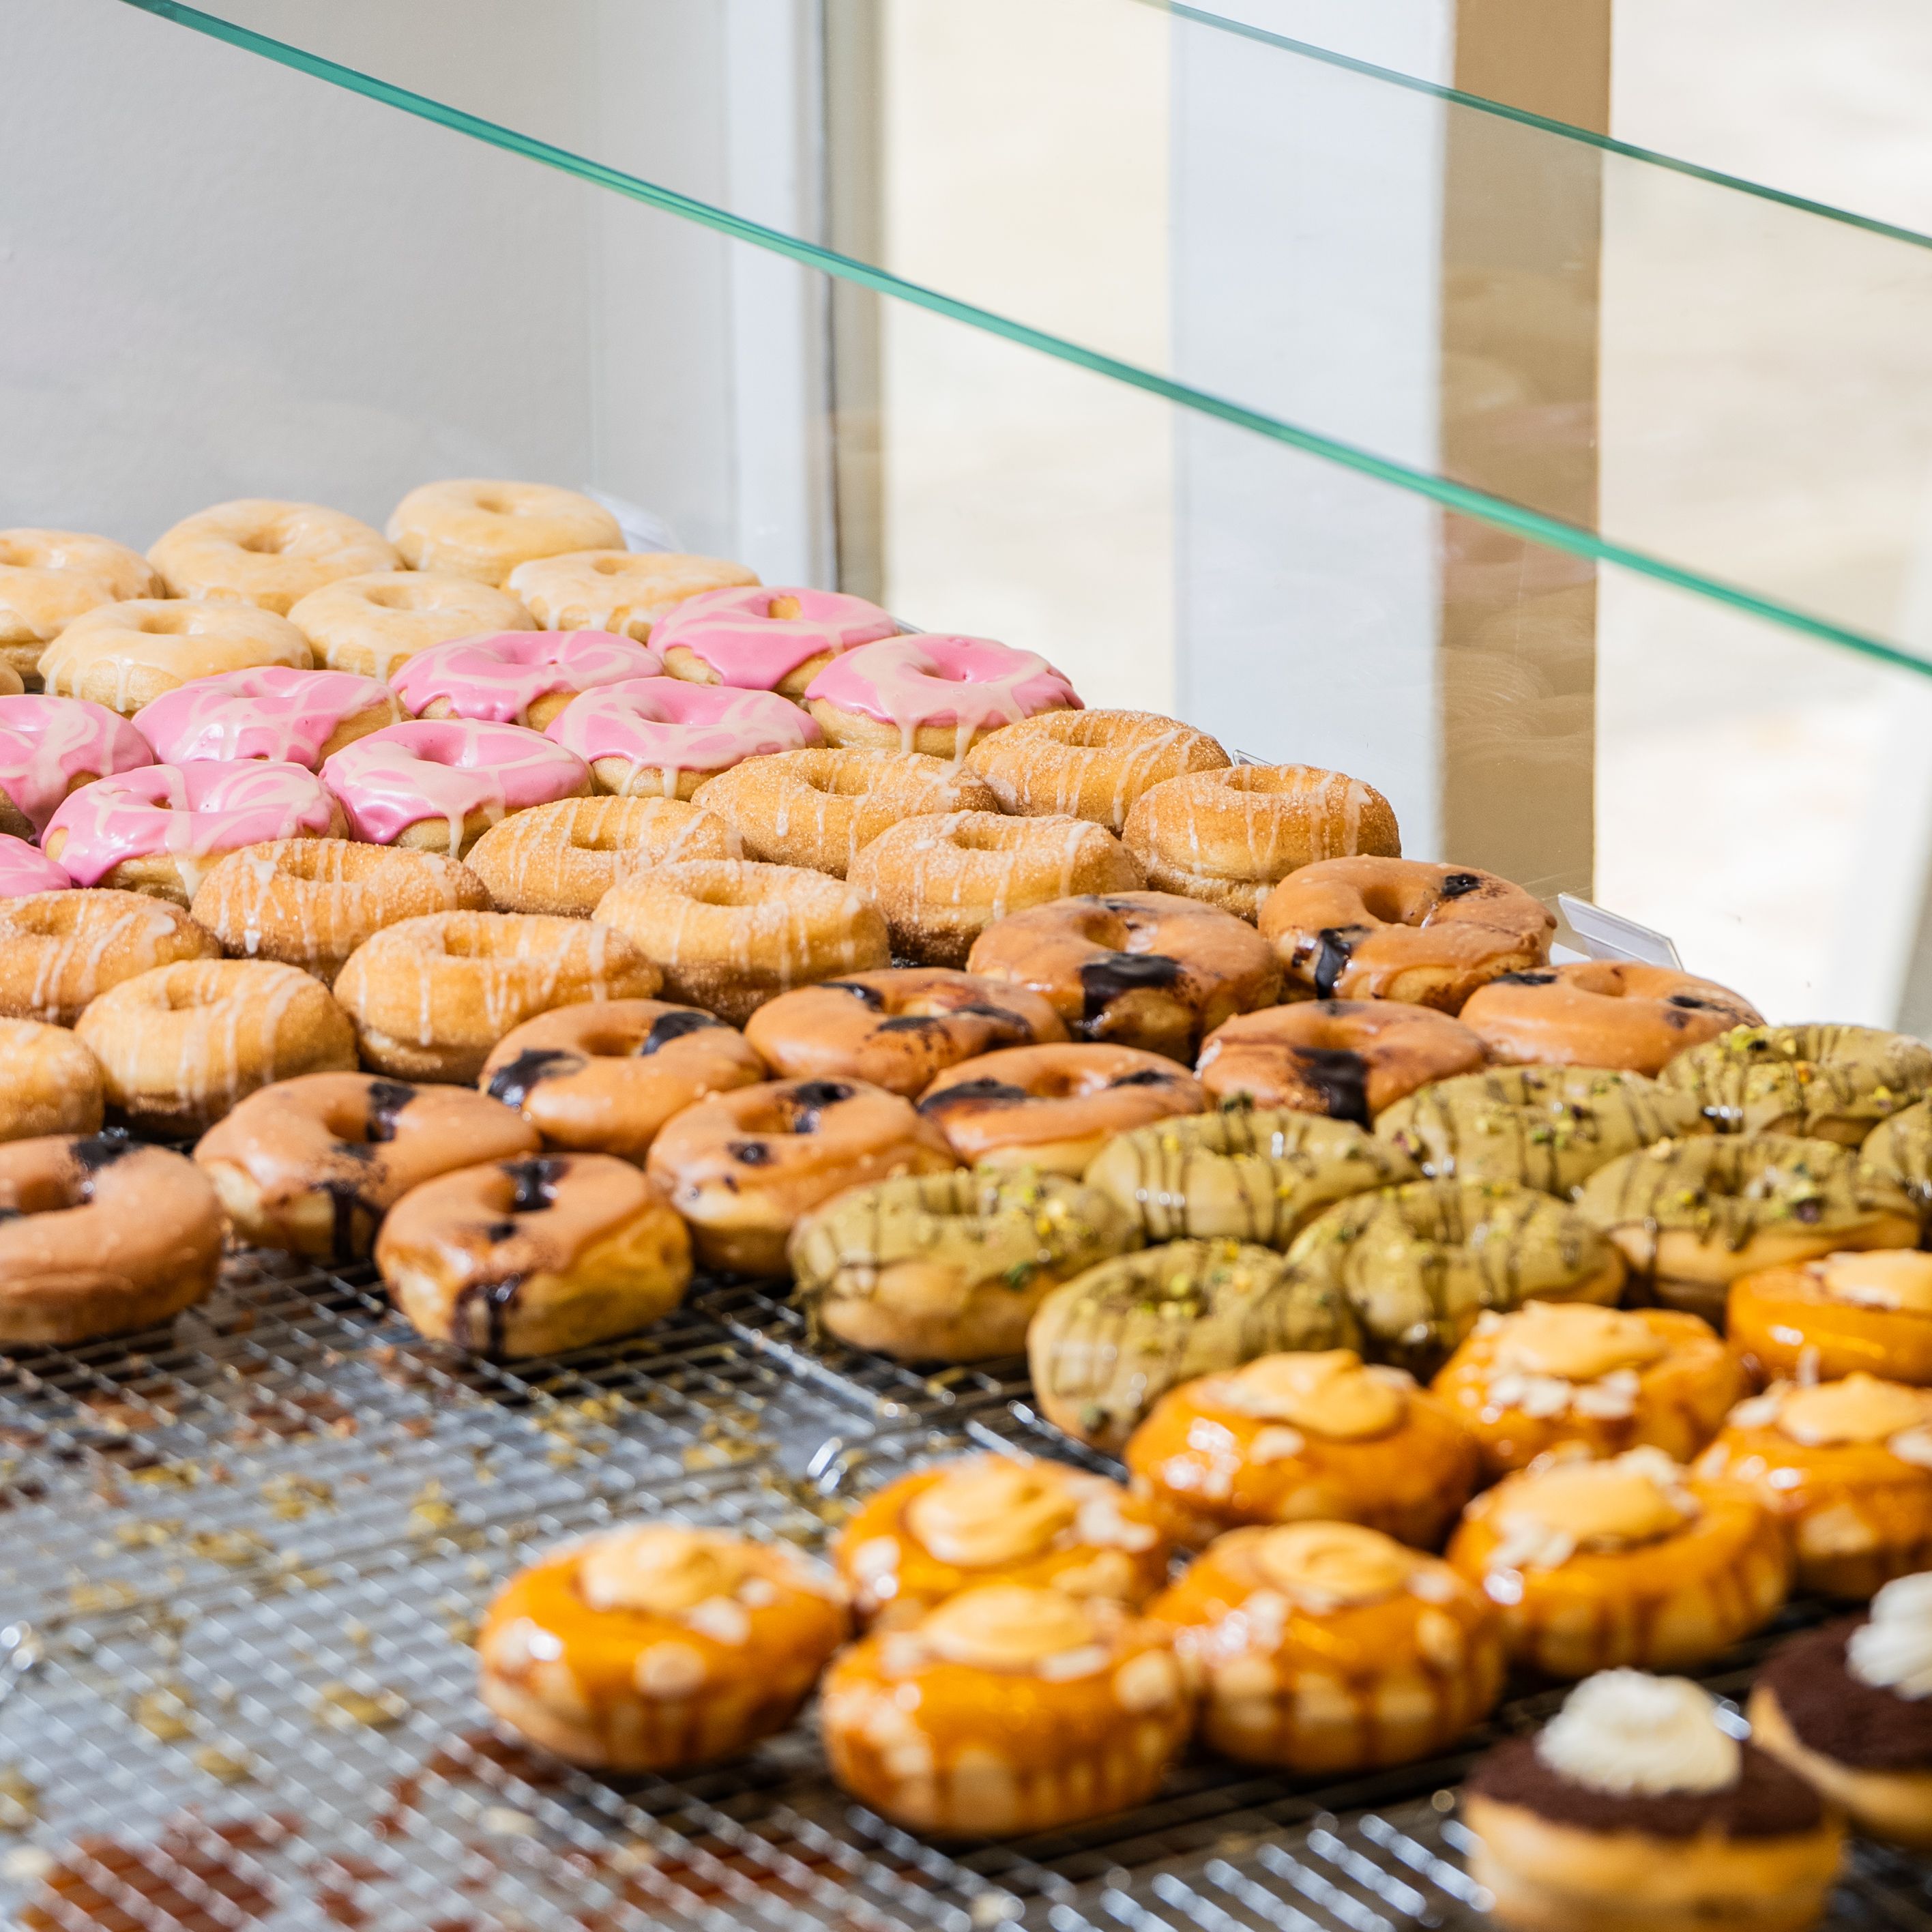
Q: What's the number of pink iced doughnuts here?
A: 9